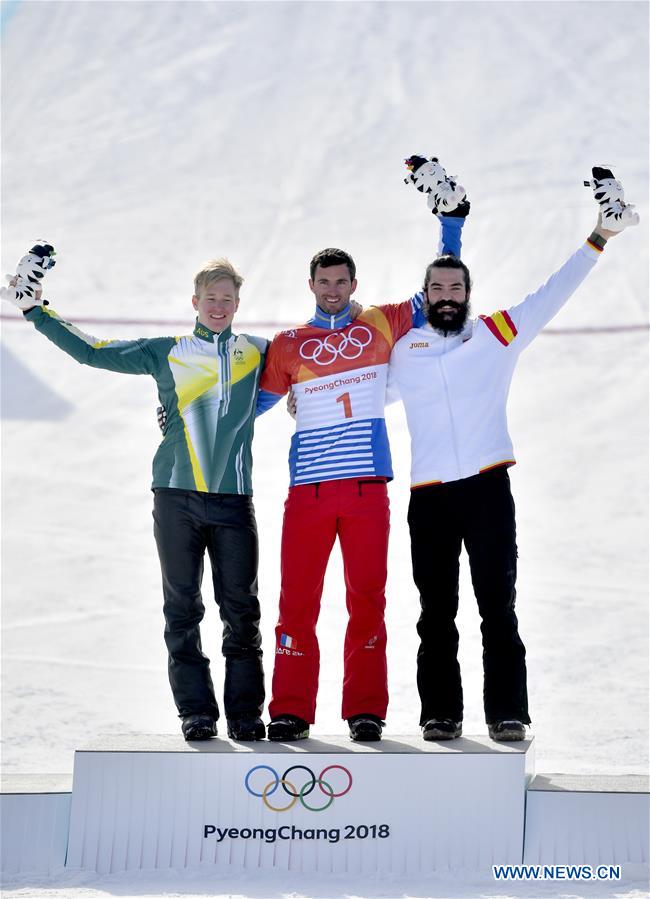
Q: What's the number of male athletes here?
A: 3